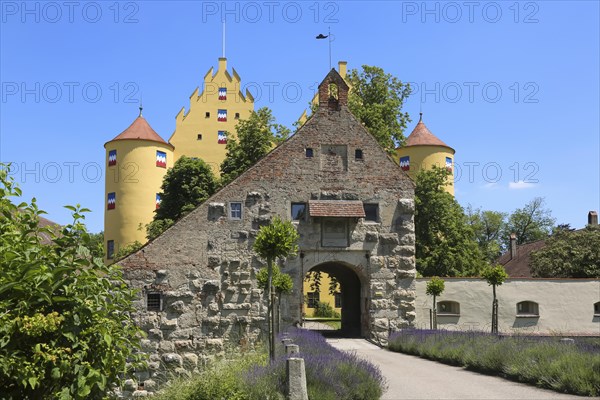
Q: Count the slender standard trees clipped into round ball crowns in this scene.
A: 5